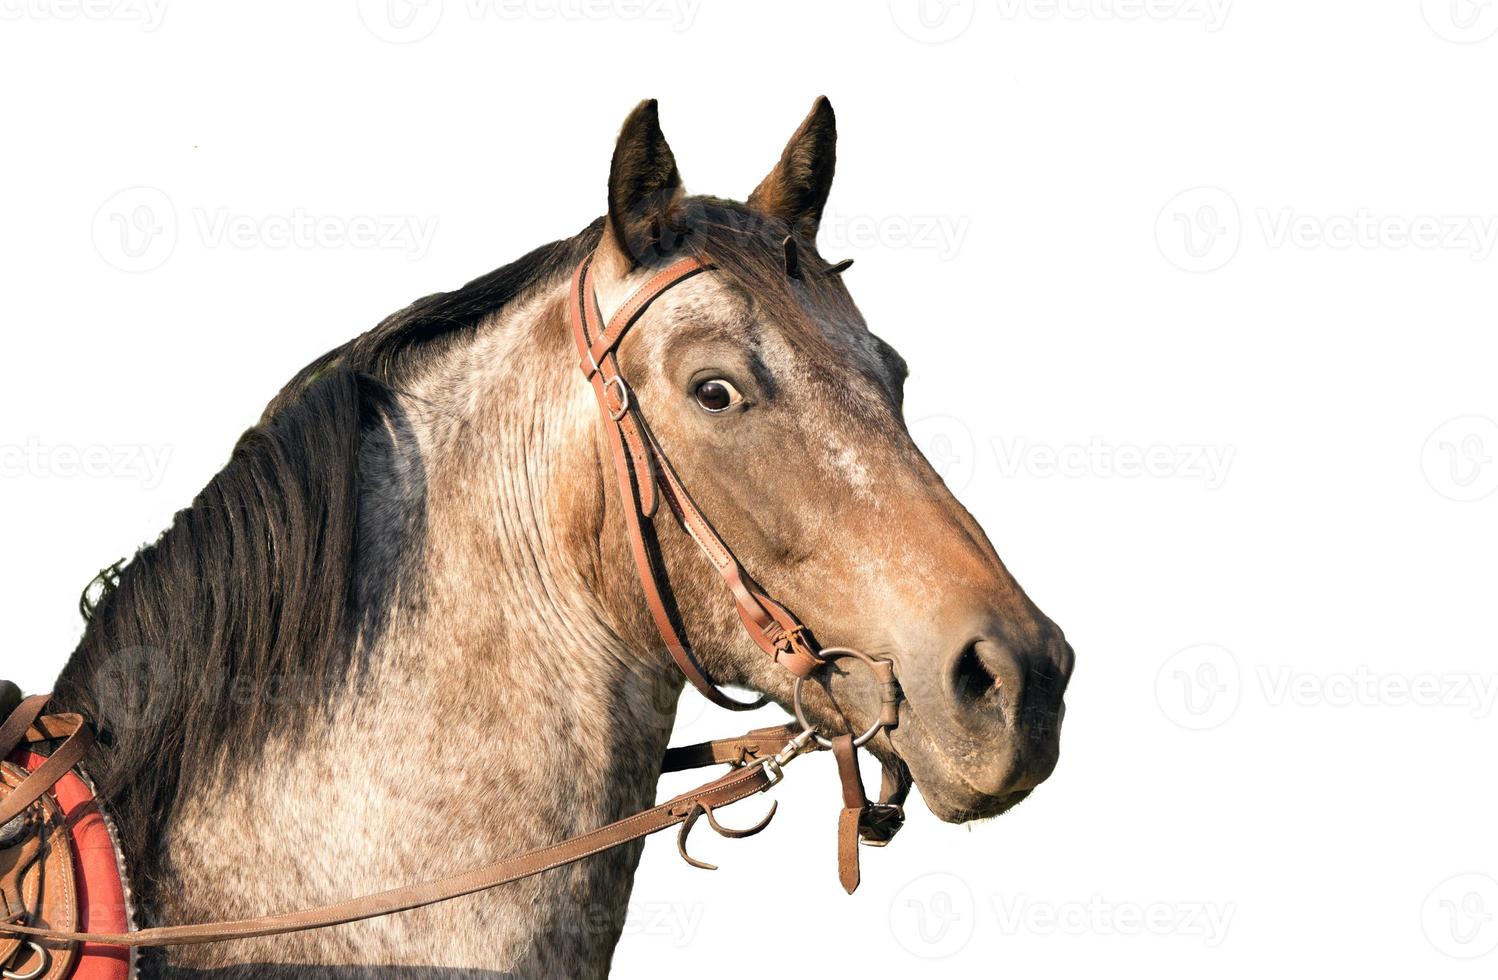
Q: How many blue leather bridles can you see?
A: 0